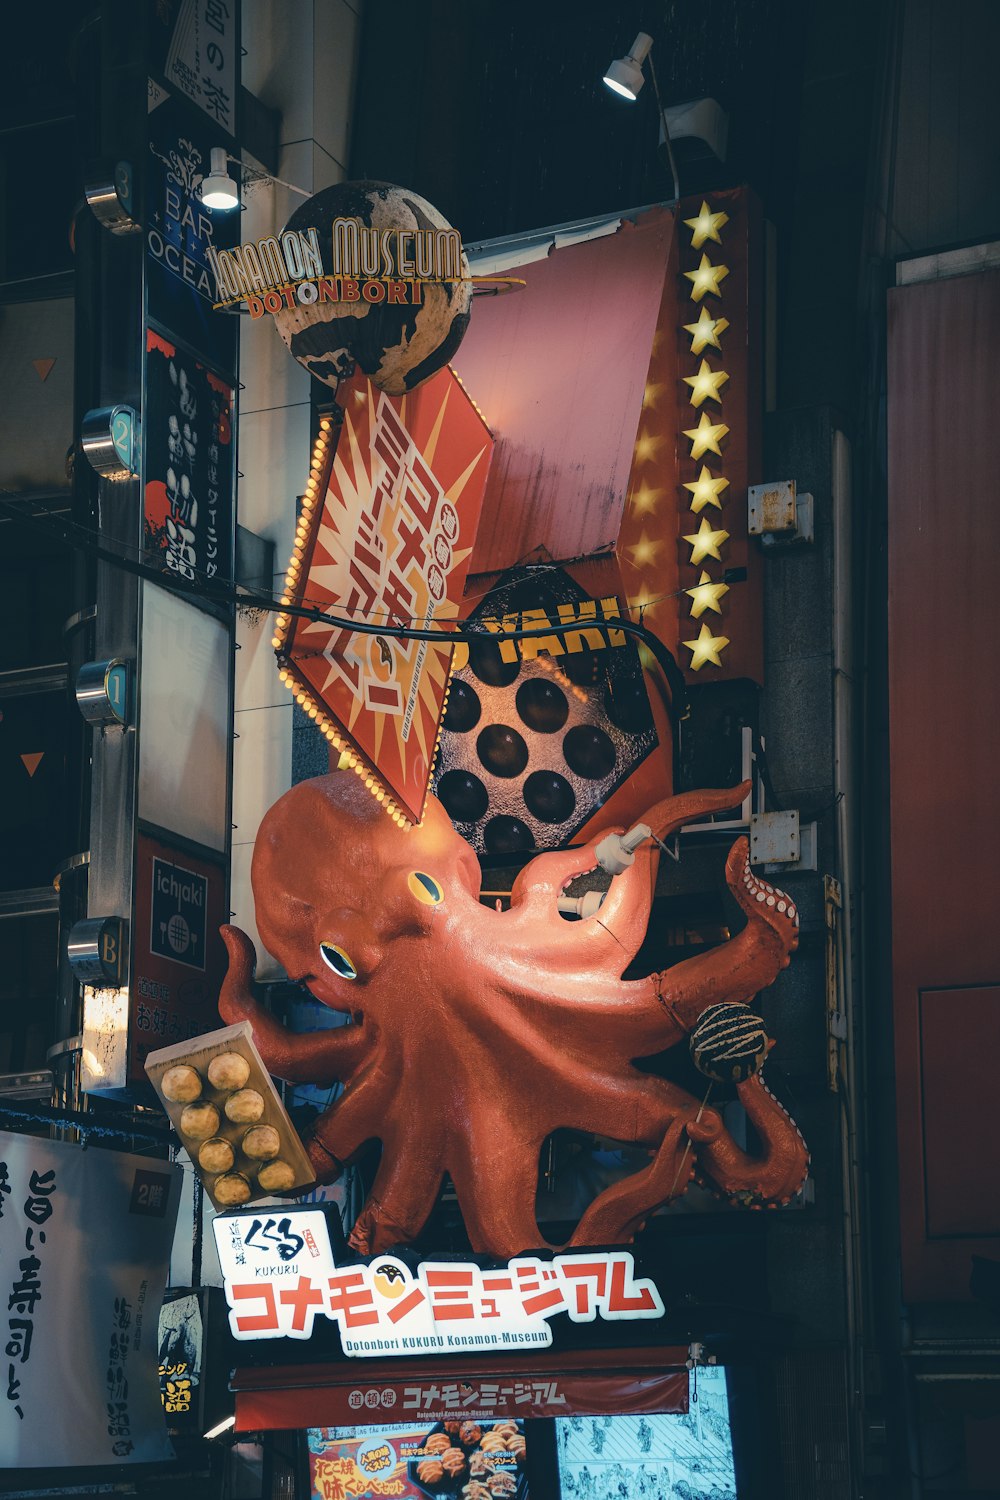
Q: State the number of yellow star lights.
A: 9